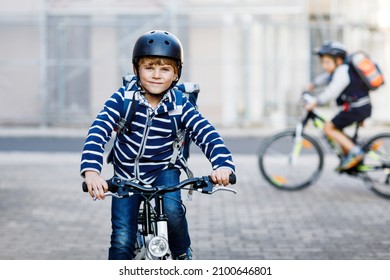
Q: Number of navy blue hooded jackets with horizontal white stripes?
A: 1